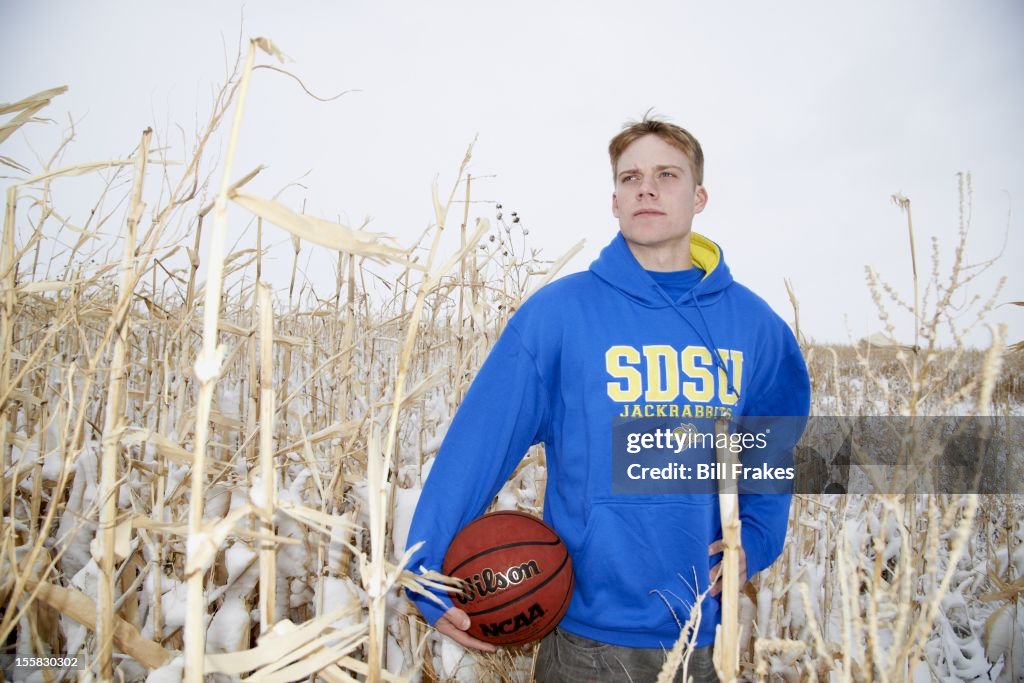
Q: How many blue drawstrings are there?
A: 2